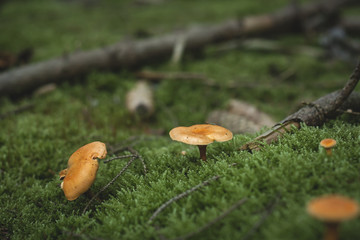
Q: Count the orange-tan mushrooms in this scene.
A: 4